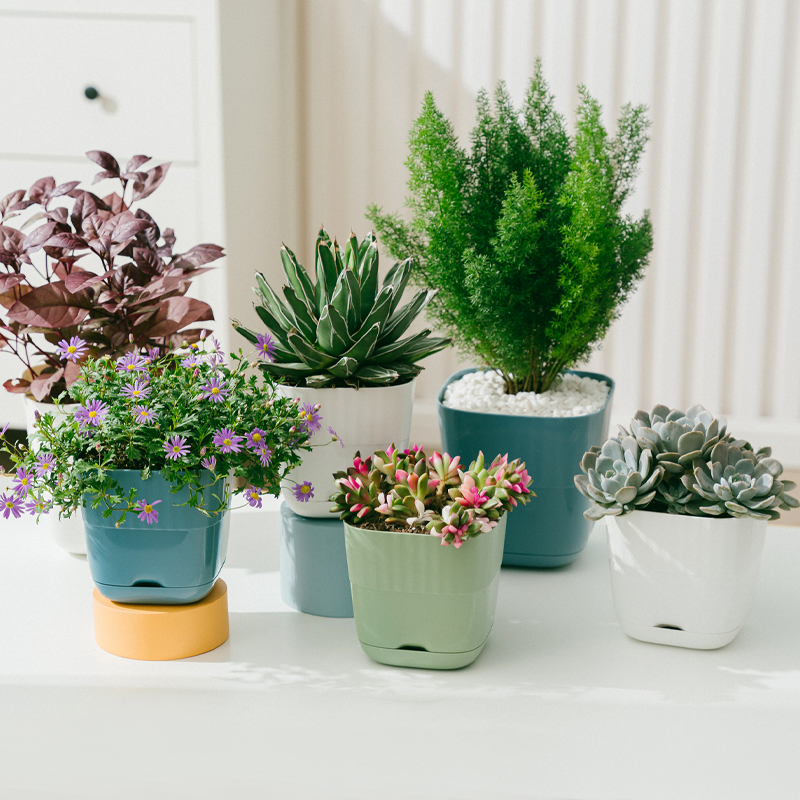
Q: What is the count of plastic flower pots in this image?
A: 6